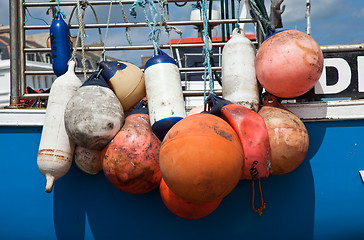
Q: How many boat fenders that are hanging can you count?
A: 13